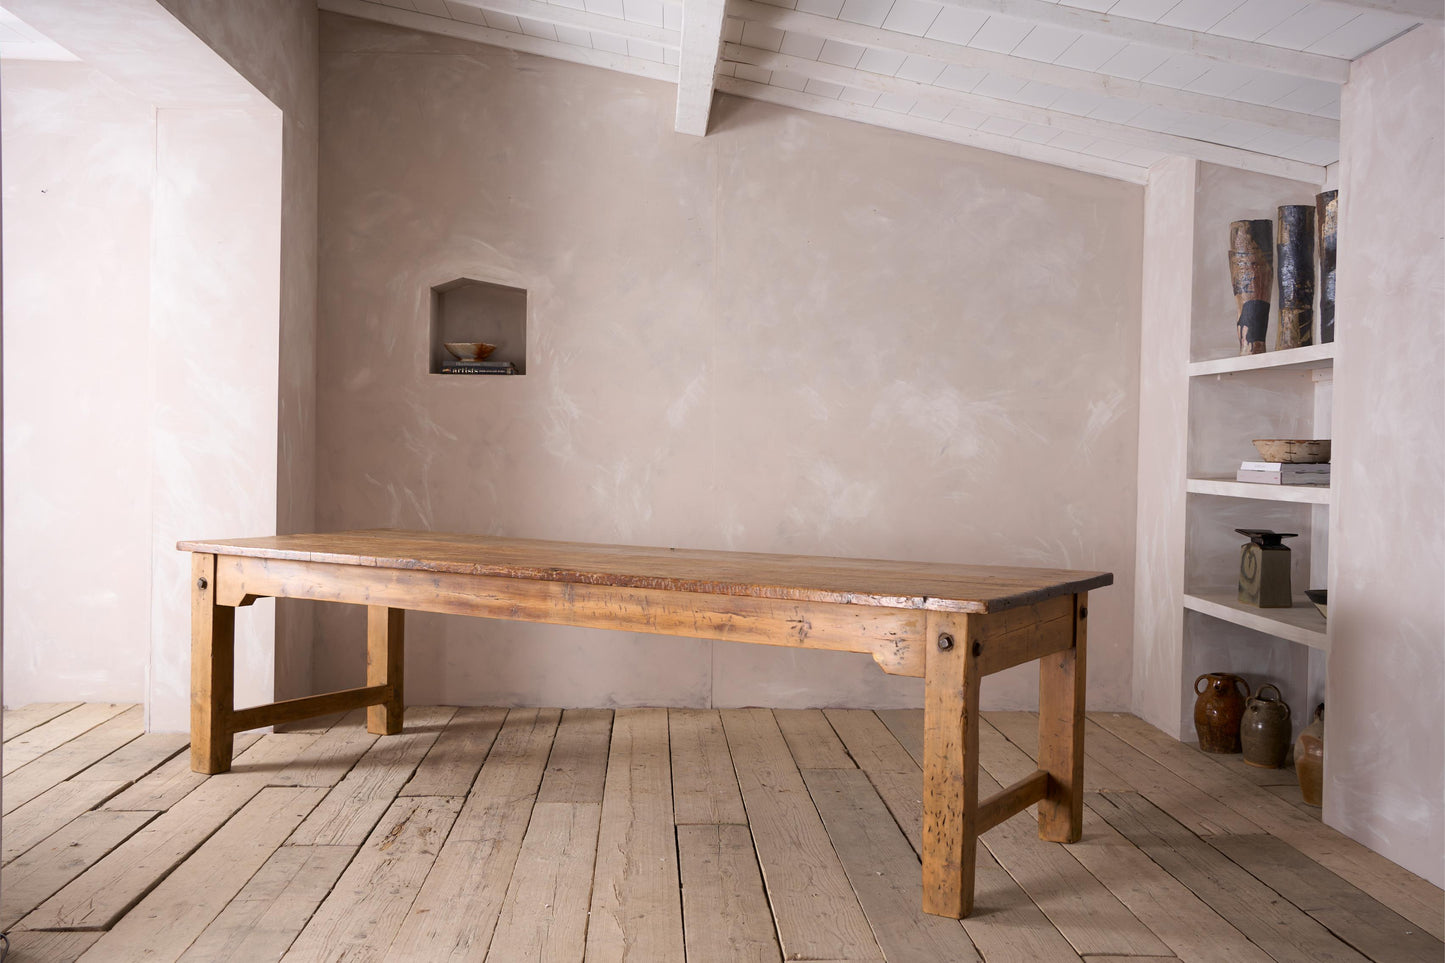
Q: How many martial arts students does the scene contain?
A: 0